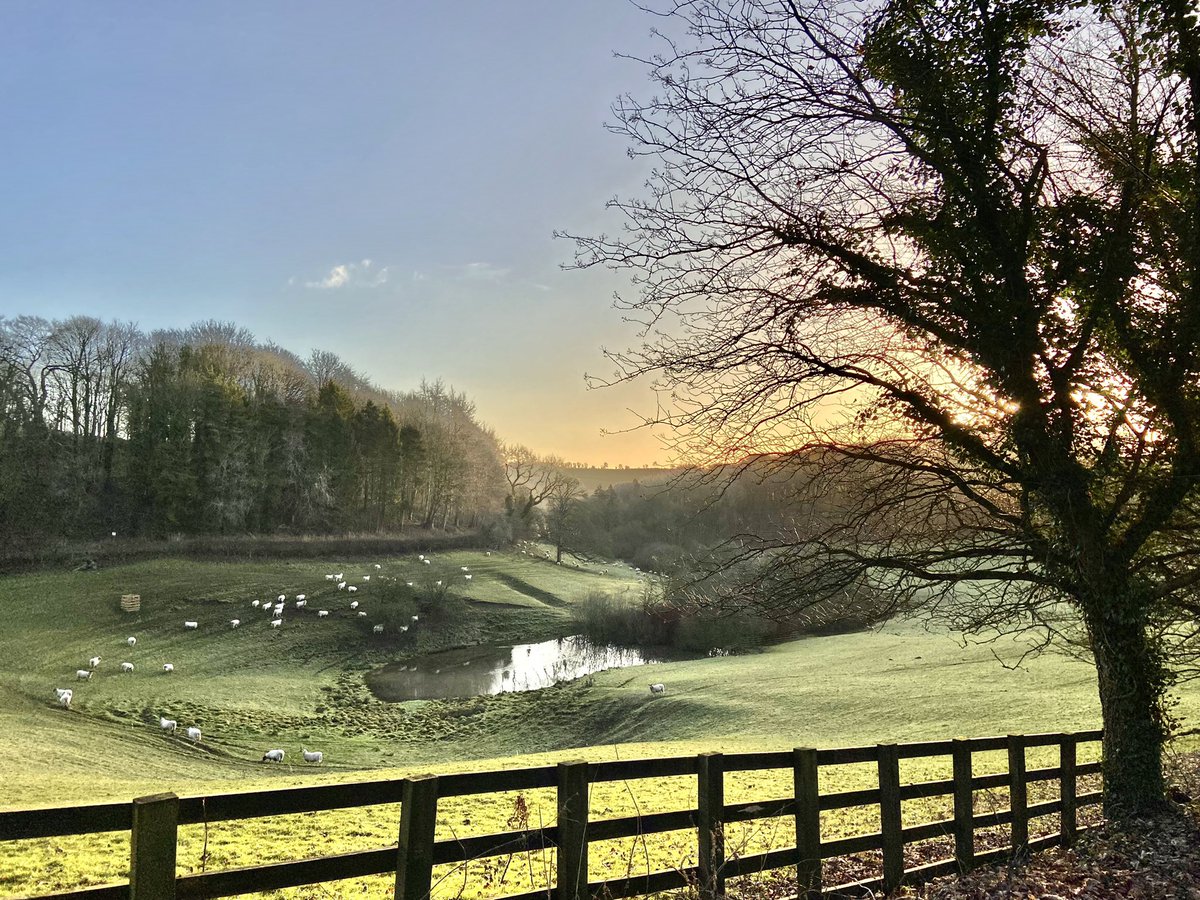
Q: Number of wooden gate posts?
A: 9